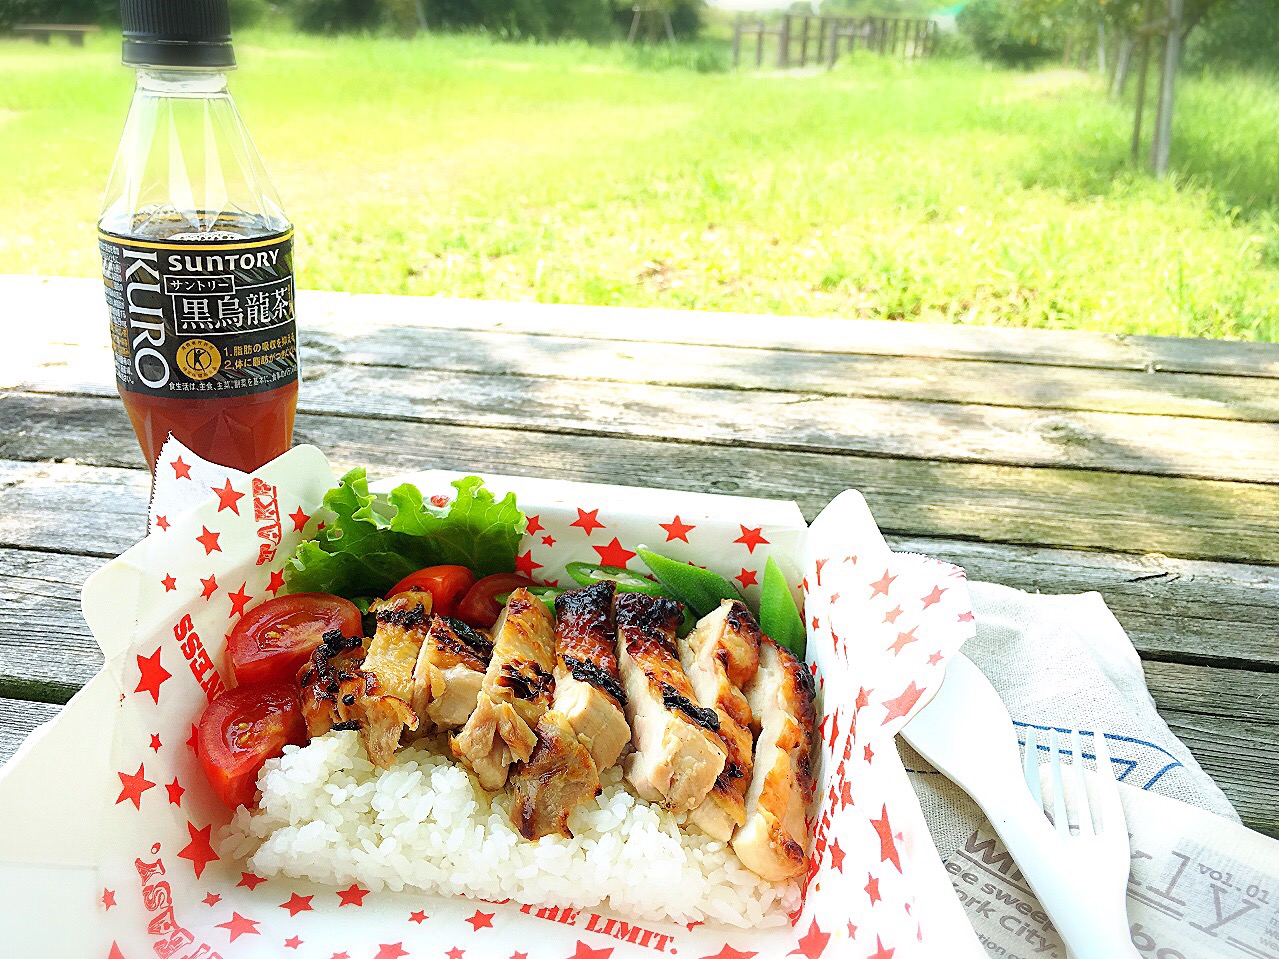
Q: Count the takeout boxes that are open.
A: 1